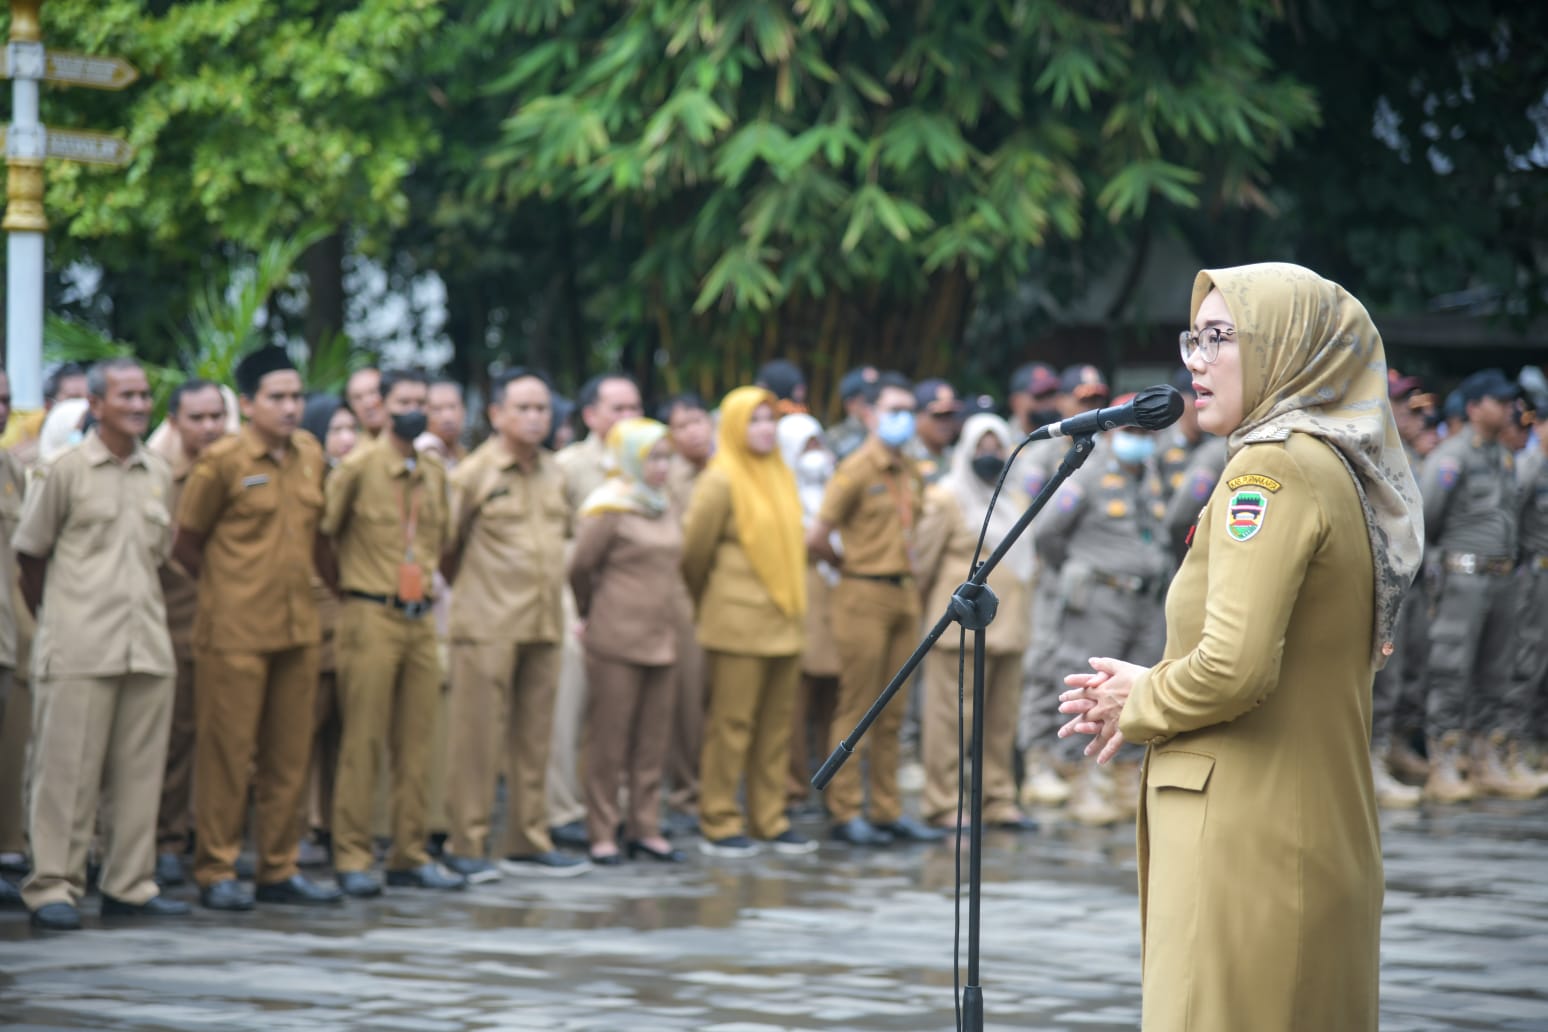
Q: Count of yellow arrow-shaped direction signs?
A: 2